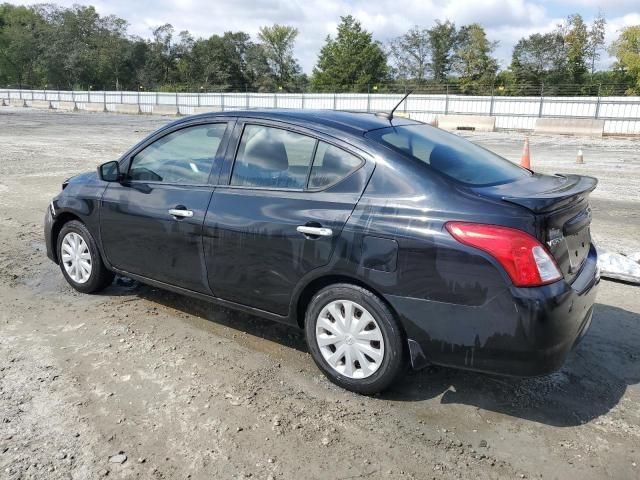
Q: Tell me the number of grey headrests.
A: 2